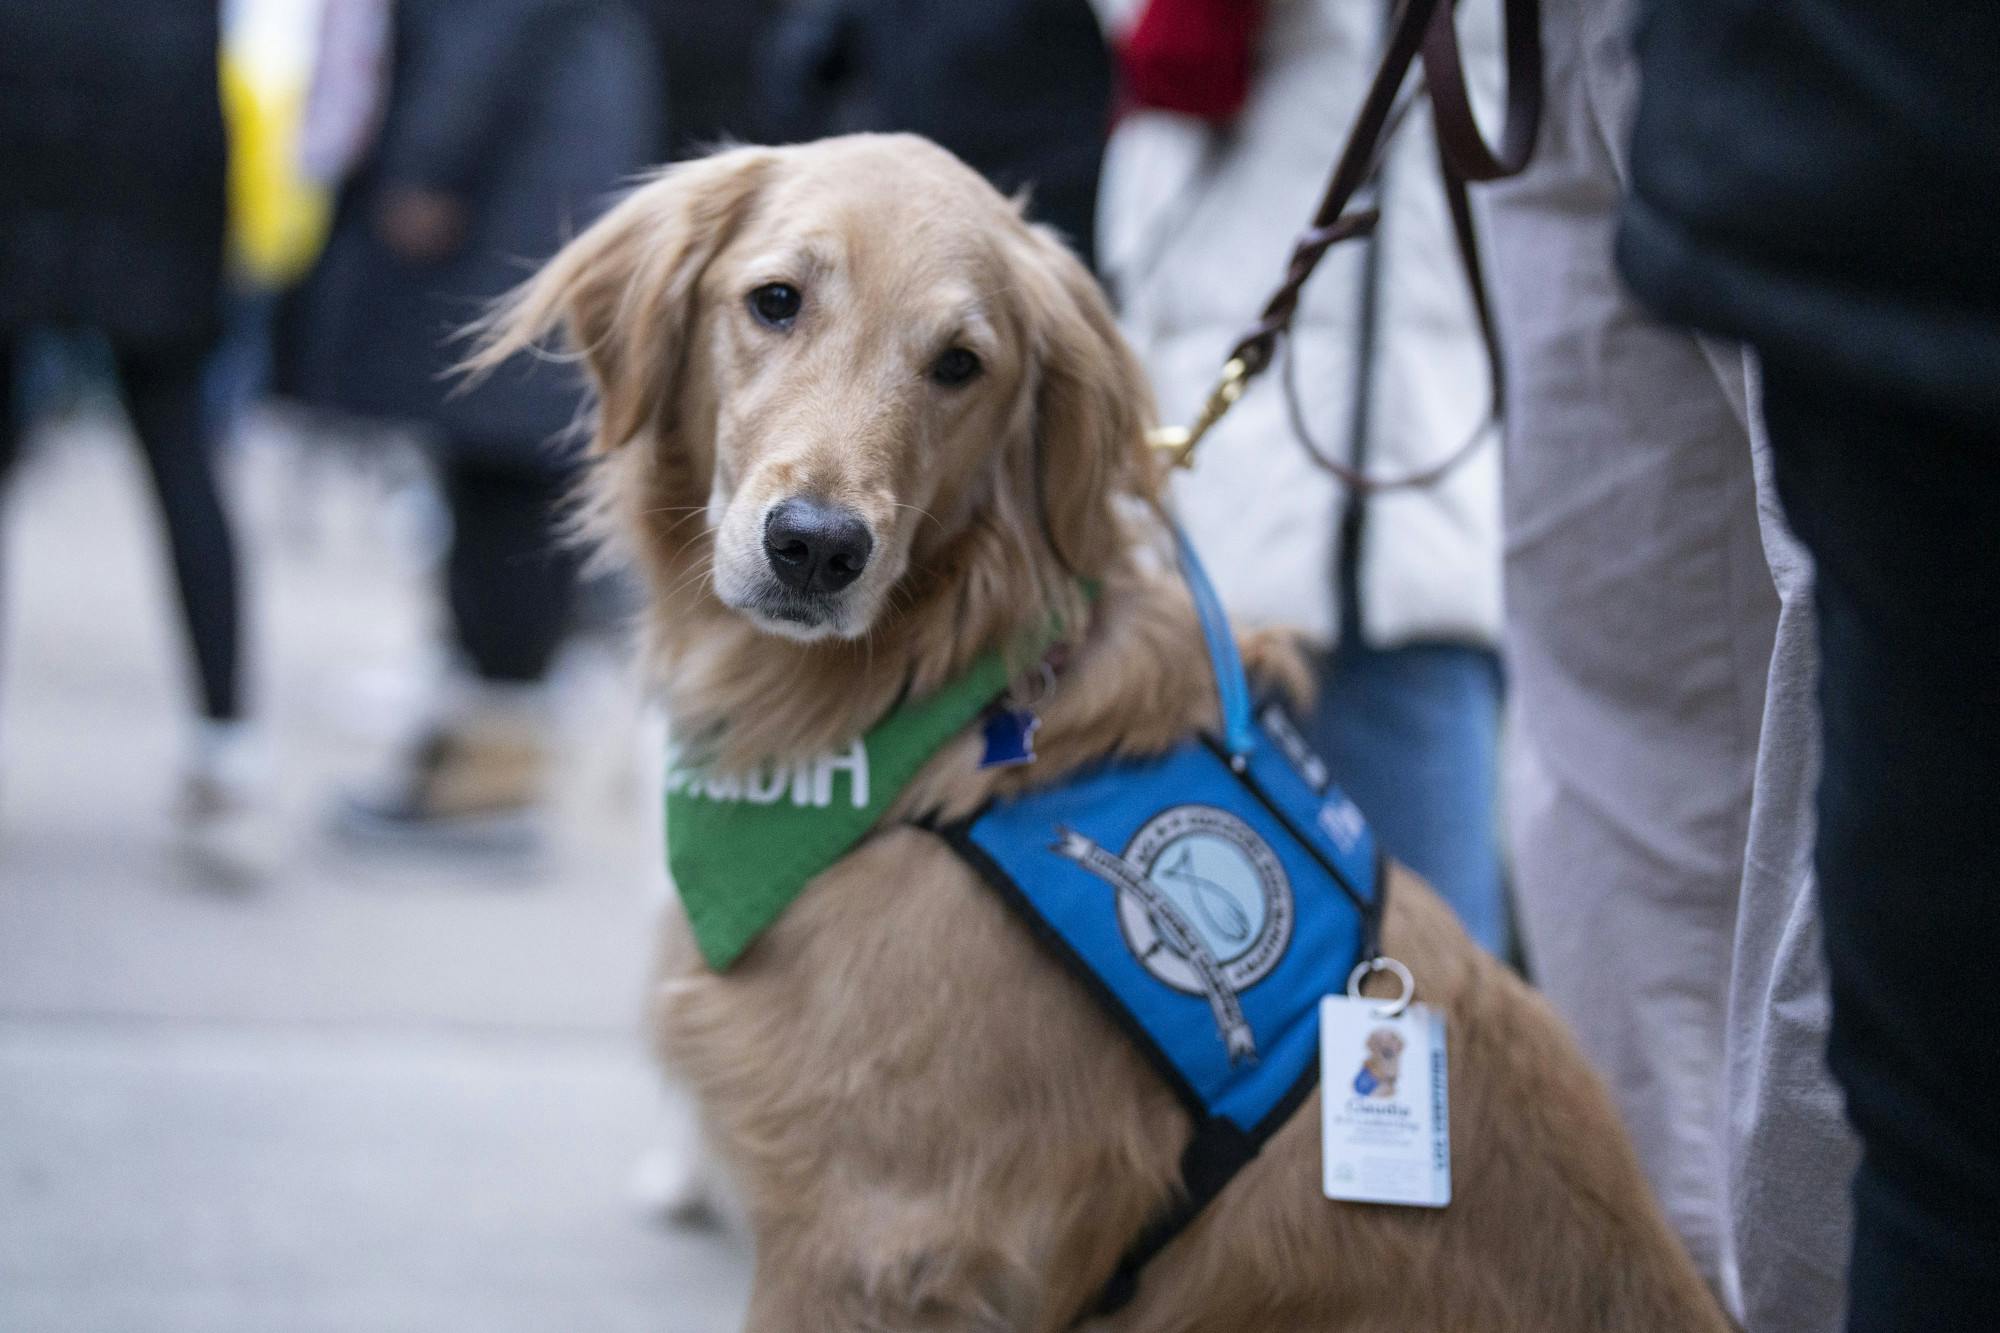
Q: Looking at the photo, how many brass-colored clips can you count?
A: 1